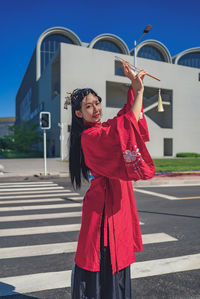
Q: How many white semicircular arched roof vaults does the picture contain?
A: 4